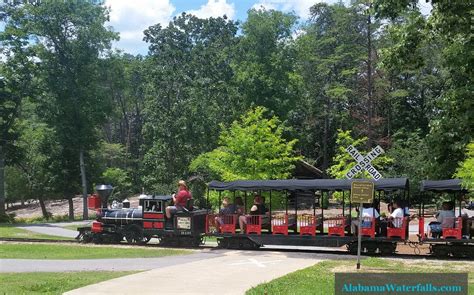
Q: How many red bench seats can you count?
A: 8